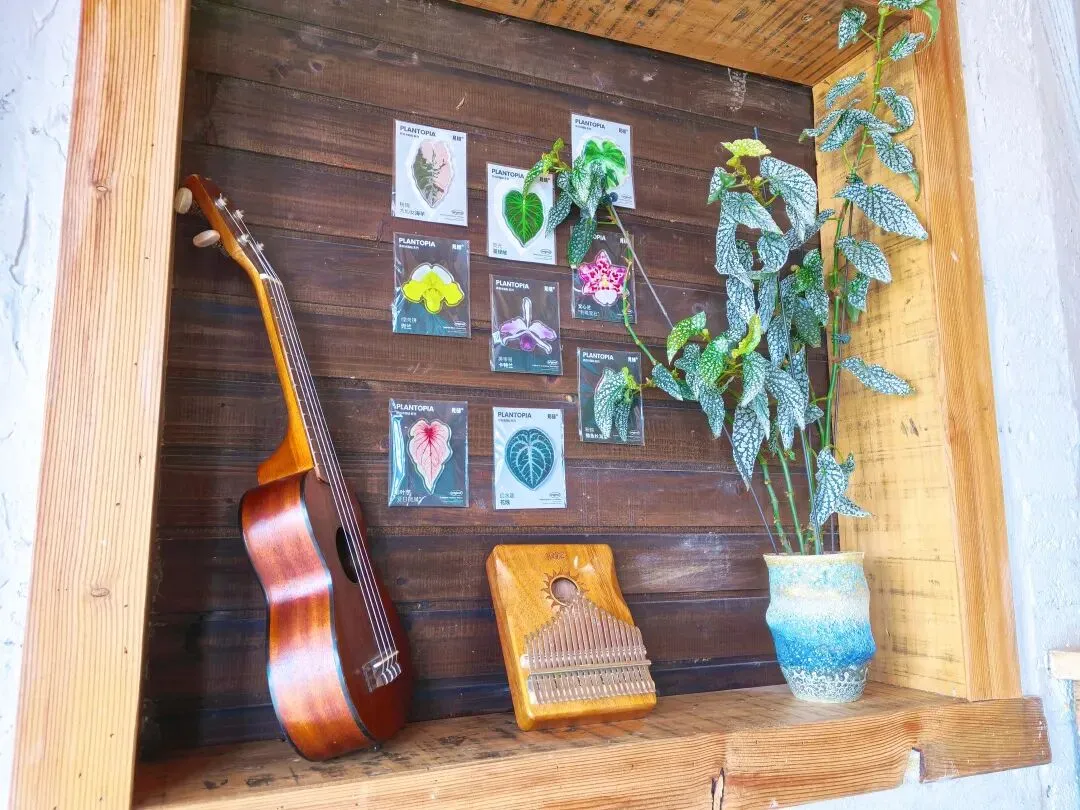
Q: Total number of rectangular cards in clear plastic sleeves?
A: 9